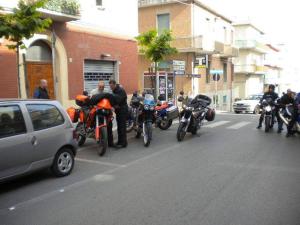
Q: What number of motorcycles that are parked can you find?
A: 4